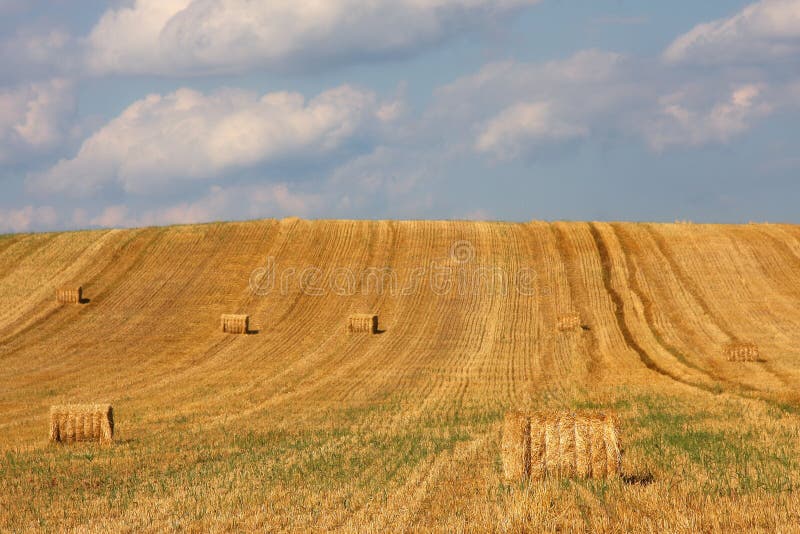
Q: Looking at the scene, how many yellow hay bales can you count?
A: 7